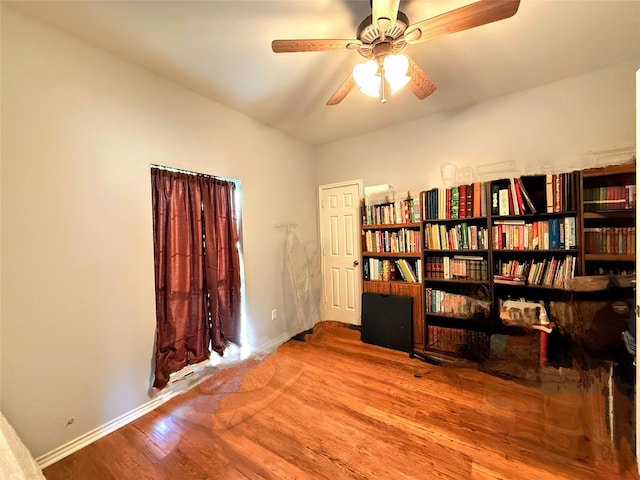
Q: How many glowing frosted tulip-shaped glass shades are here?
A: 4